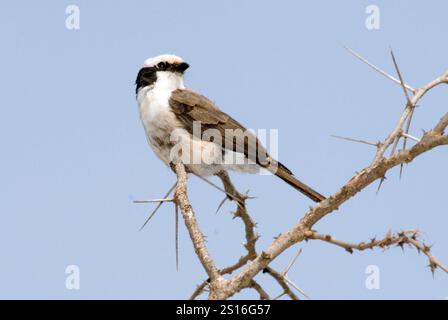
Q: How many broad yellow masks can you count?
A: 0